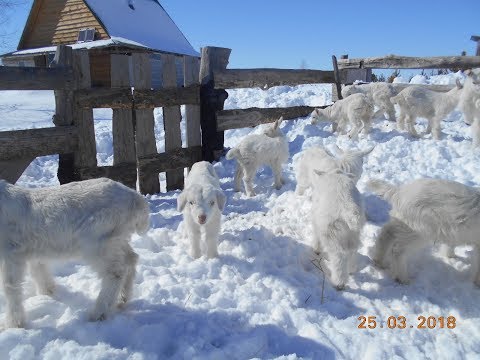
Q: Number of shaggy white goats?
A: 10